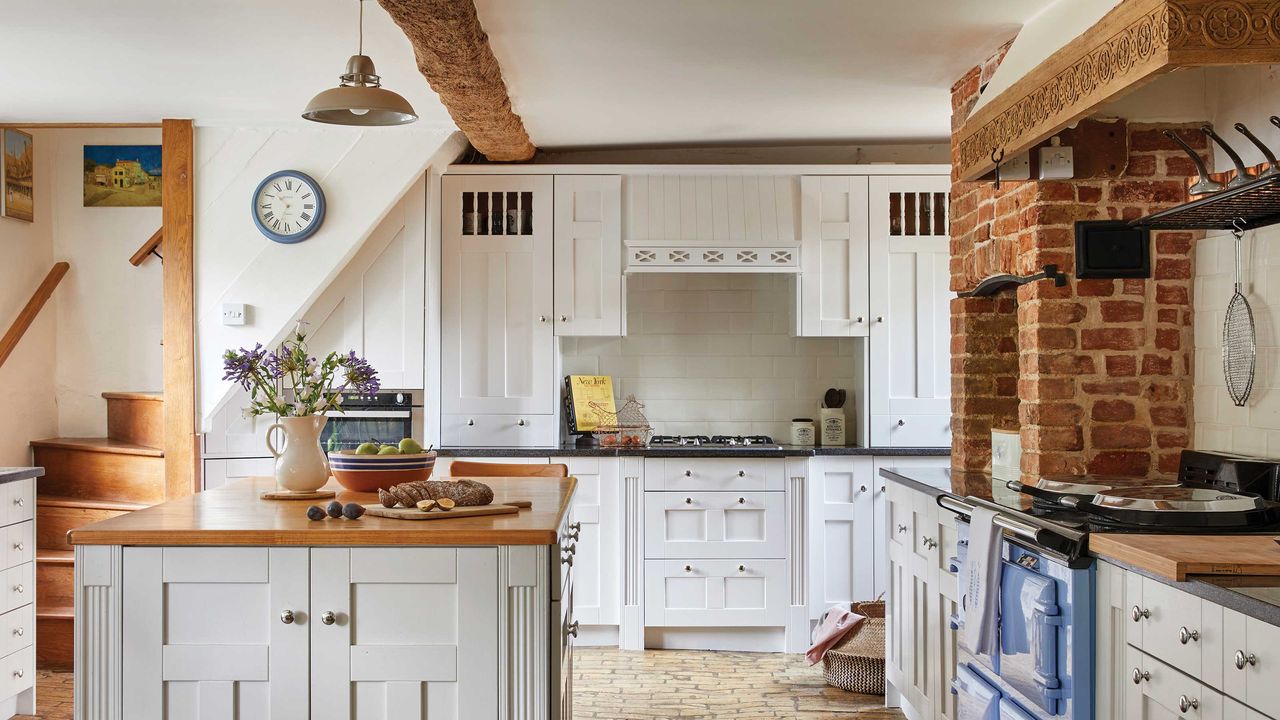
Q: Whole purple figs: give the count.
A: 3